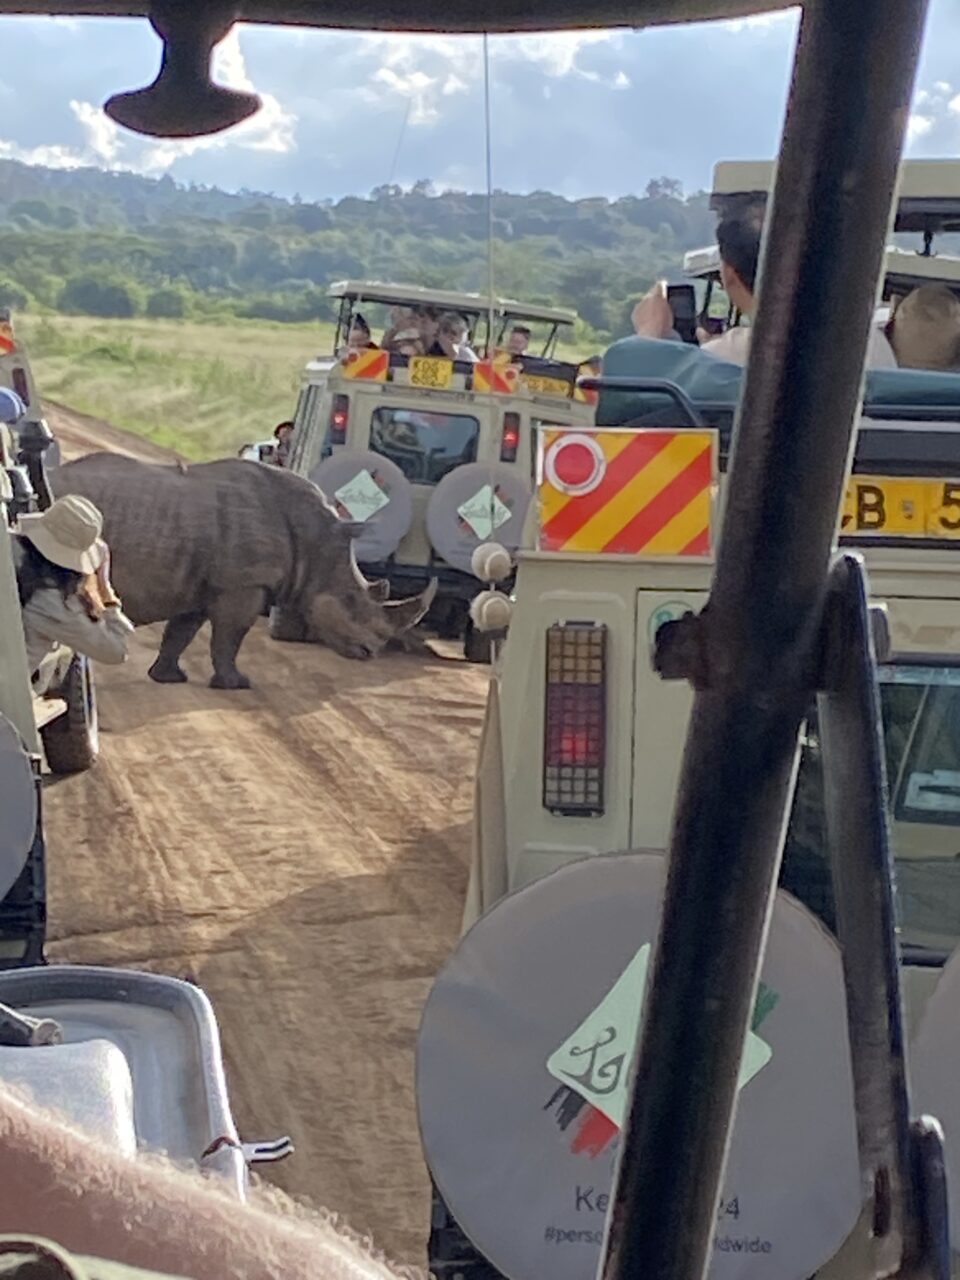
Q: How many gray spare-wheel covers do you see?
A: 5